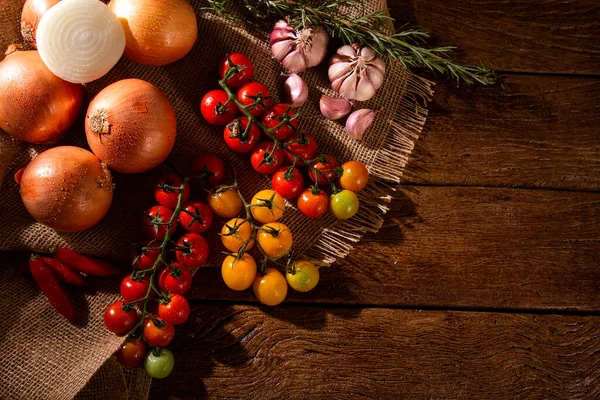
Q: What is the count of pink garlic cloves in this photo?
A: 3